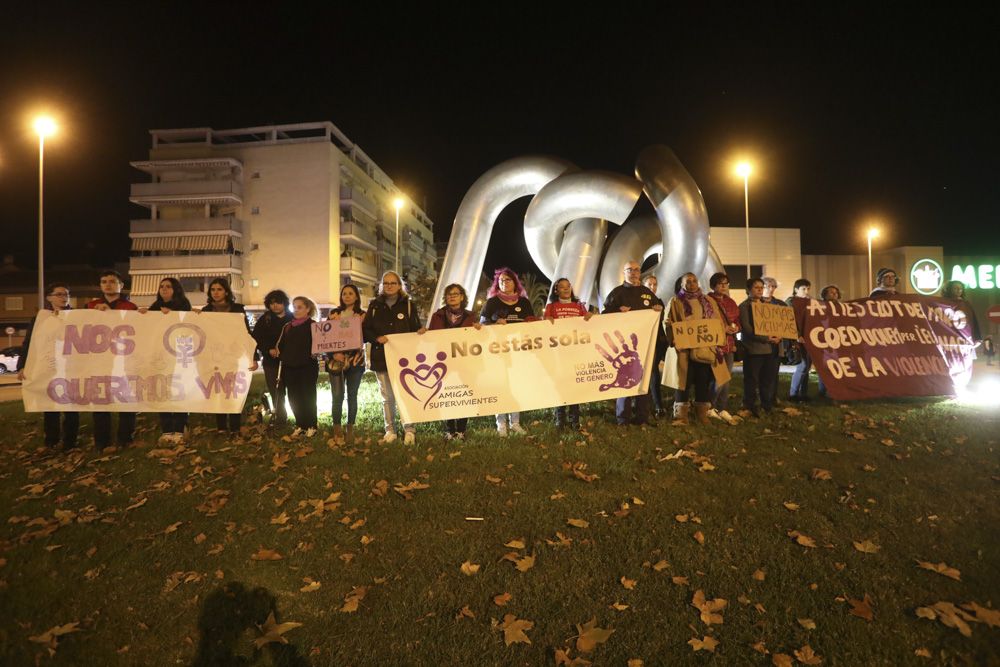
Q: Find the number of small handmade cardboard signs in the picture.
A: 3